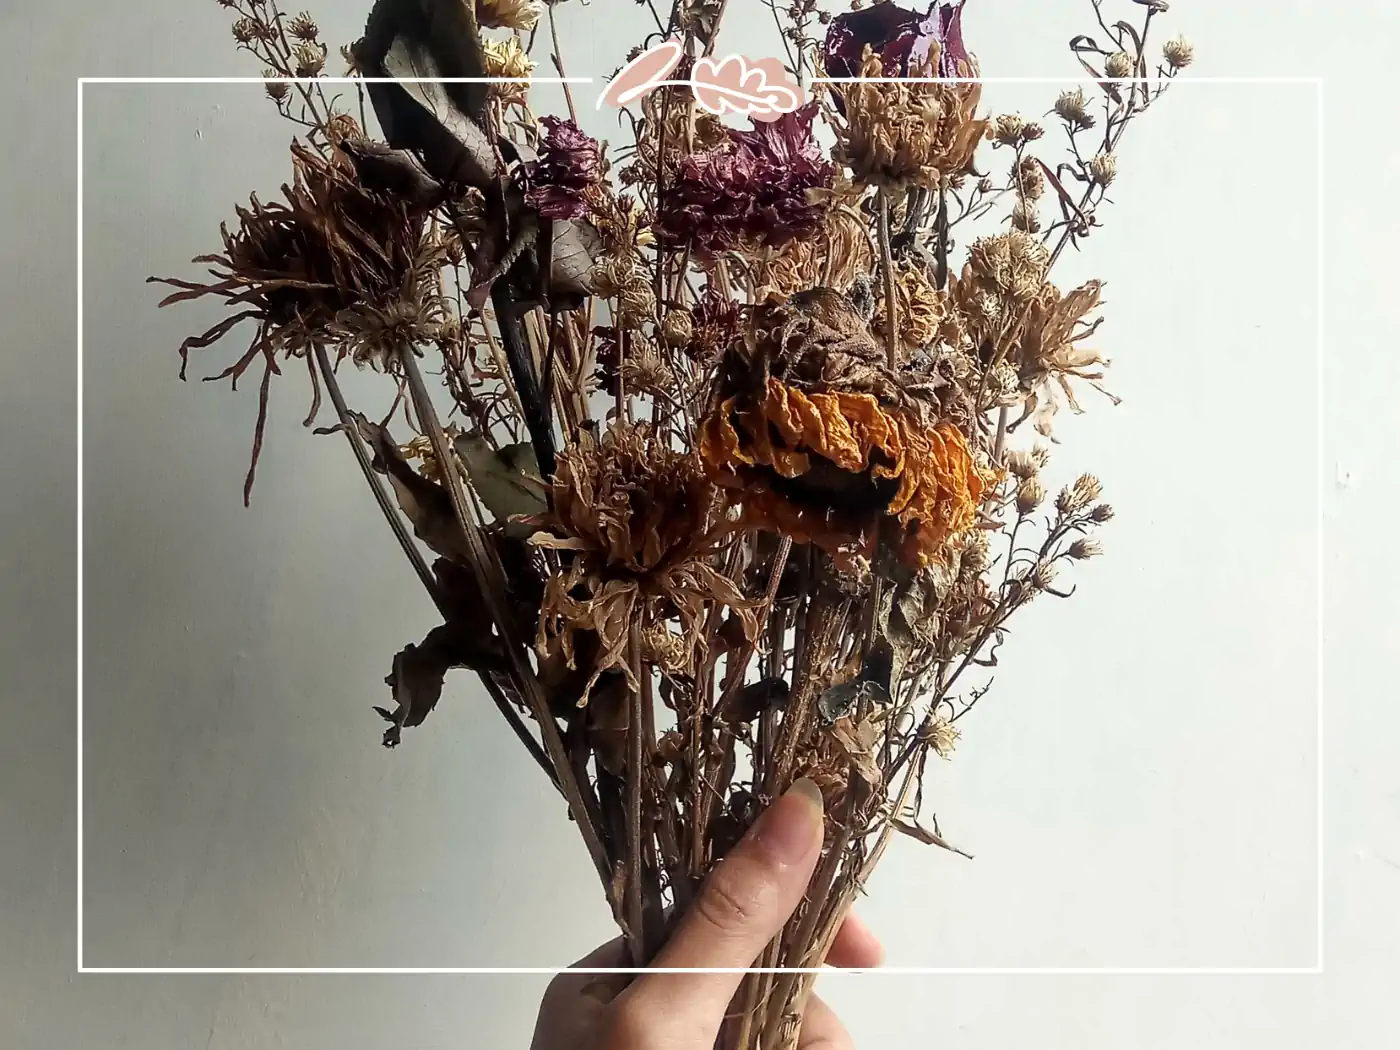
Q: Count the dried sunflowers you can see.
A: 1